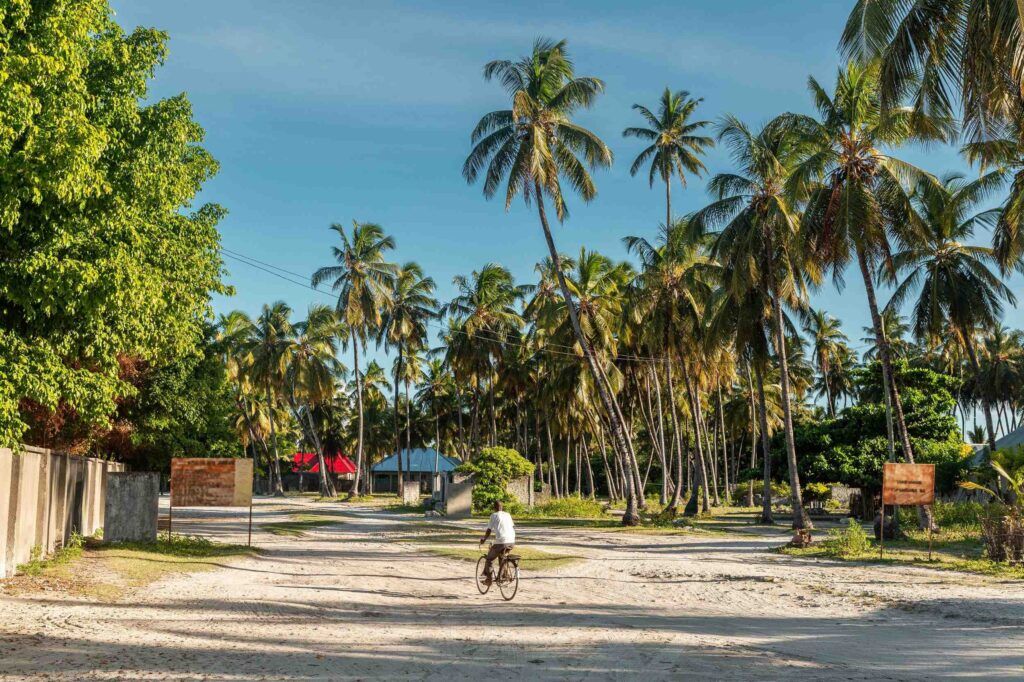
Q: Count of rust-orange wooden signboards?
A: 2